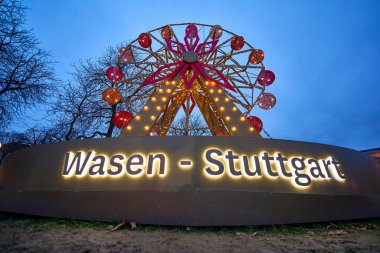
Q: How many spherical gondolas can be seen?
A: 13